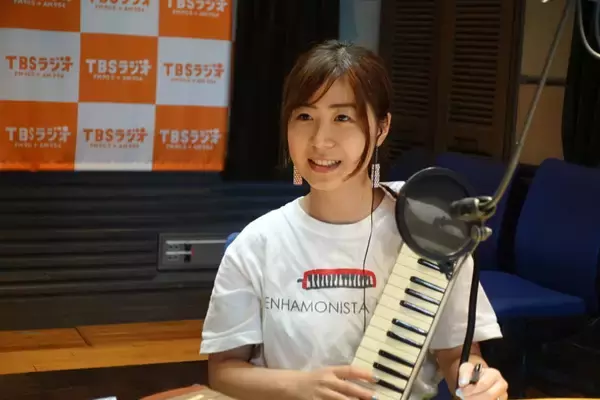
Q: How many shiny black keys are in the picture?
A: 9